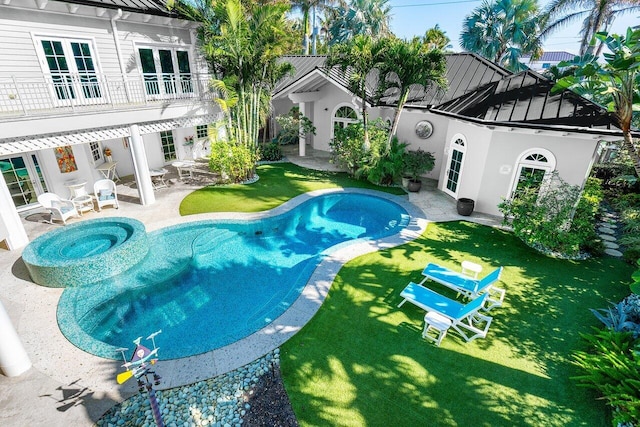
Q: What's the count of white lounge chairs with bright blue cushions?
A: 2